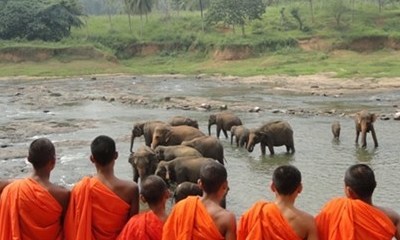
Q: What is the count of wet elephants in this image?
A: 13